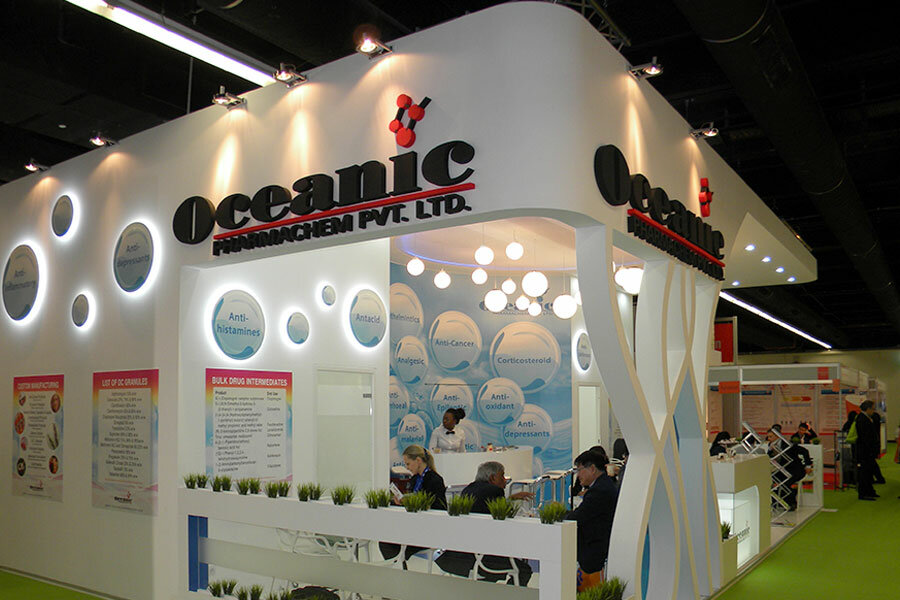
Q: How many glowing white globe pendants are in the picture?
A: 13